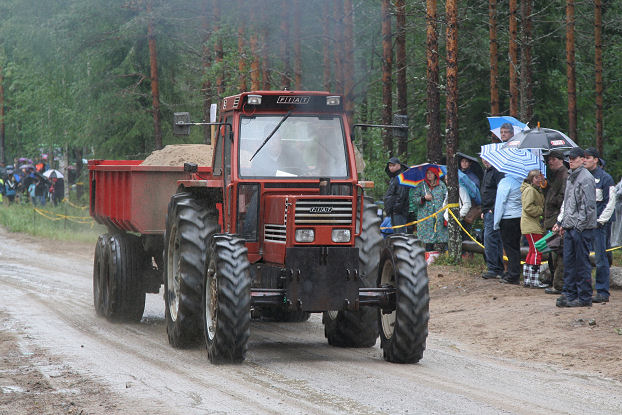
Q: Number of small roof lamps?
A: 2